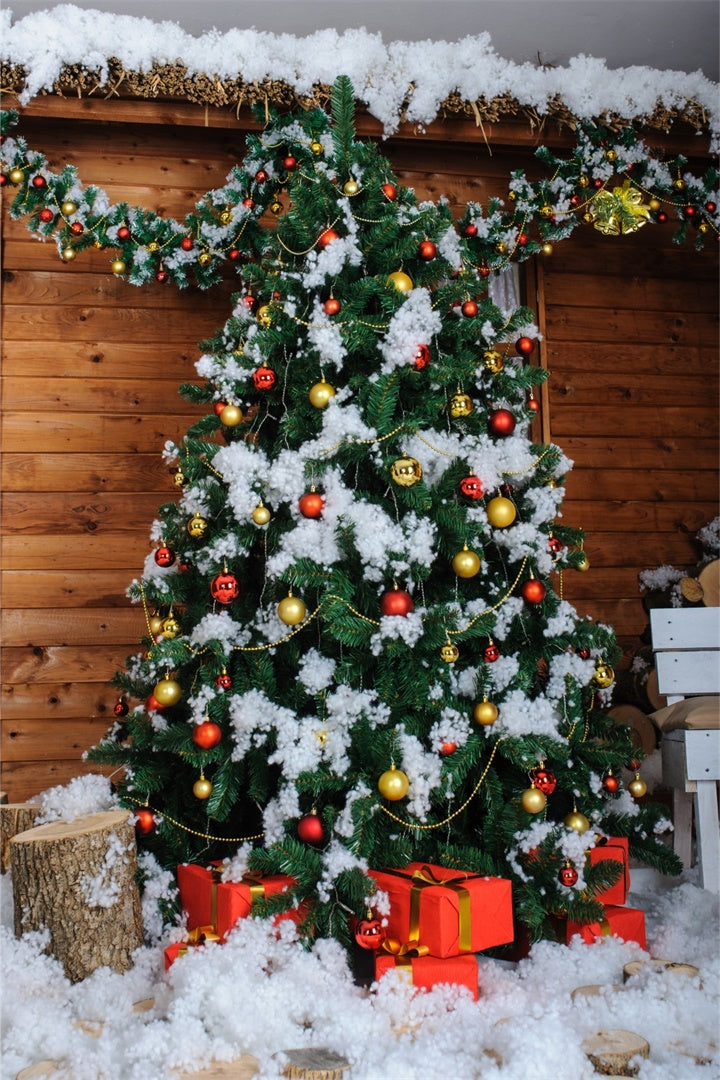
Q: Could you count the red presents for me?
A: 6